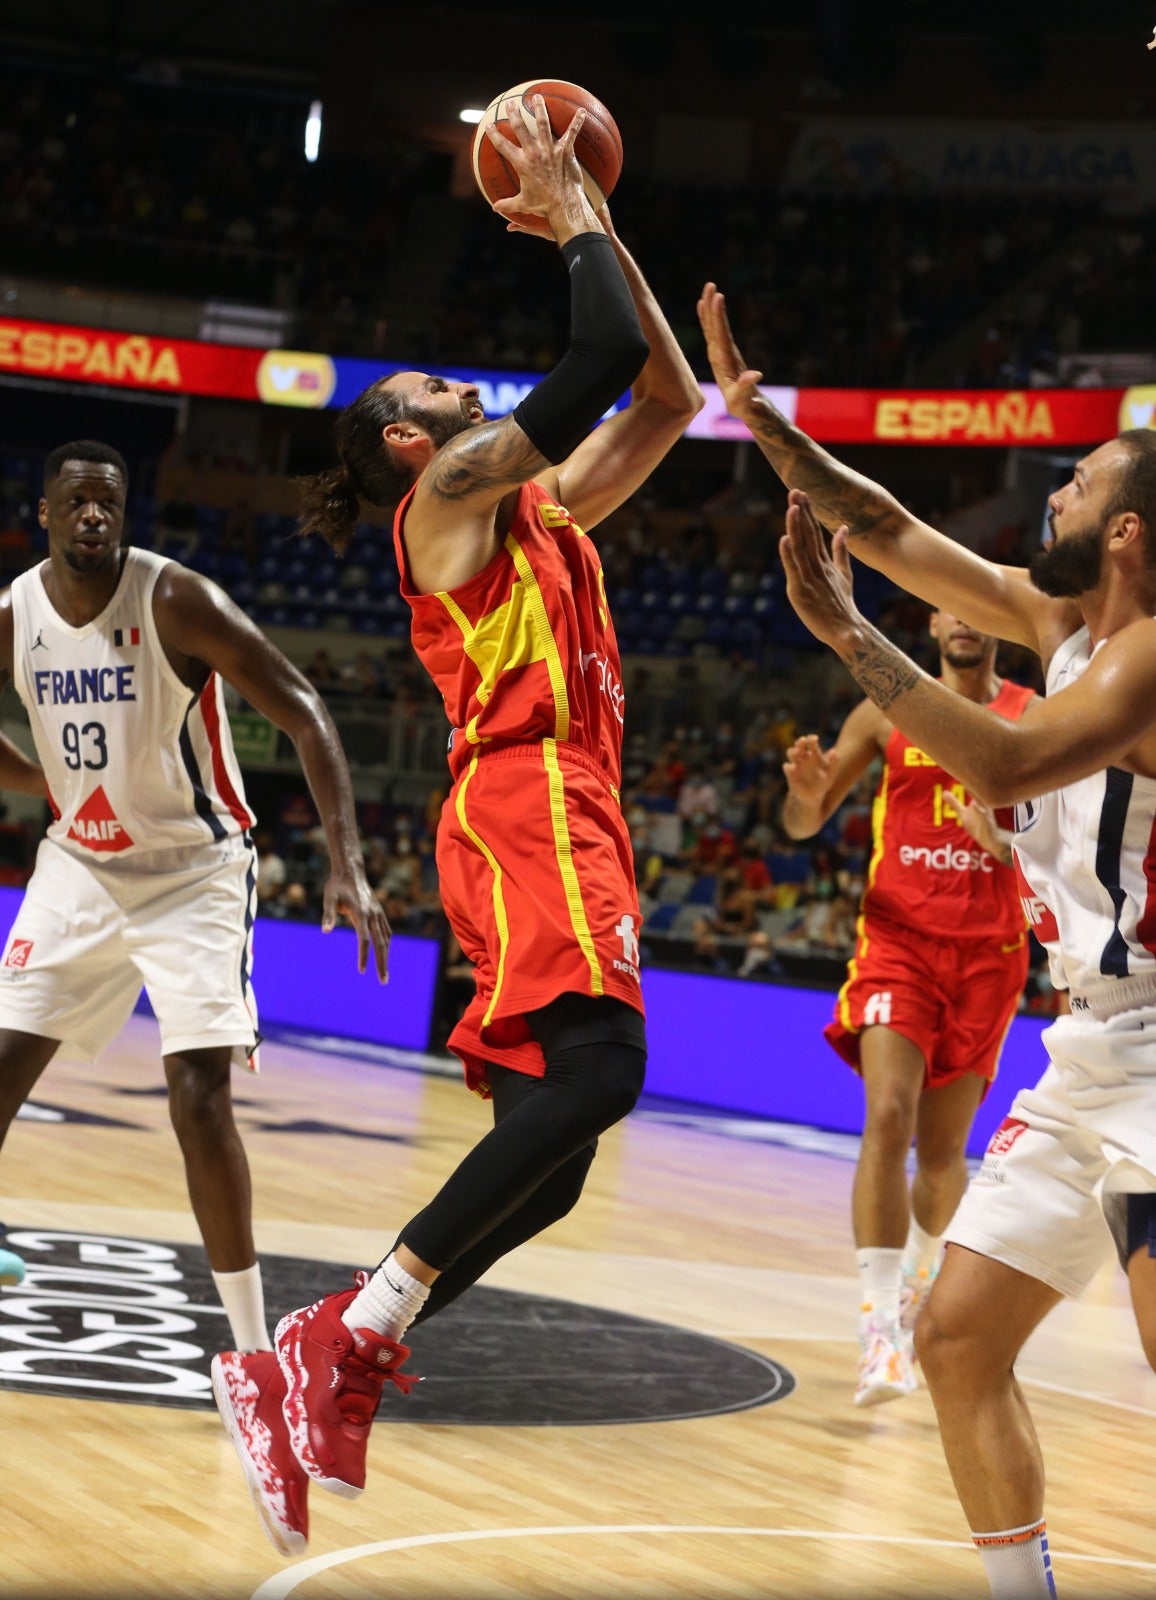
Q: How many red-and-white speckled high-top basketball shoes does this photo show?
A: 2